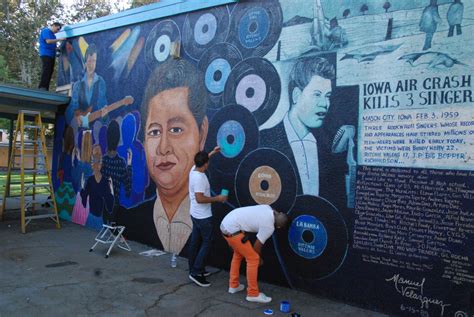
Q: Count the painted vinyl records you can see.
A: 8